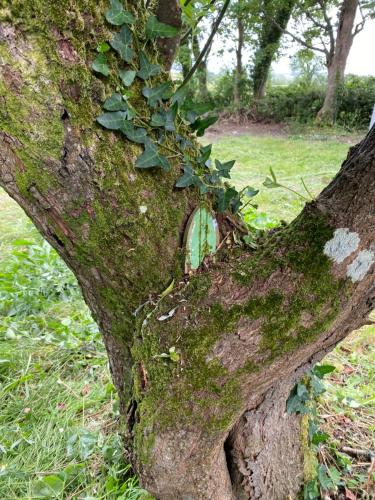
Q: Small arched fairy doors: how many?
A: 1